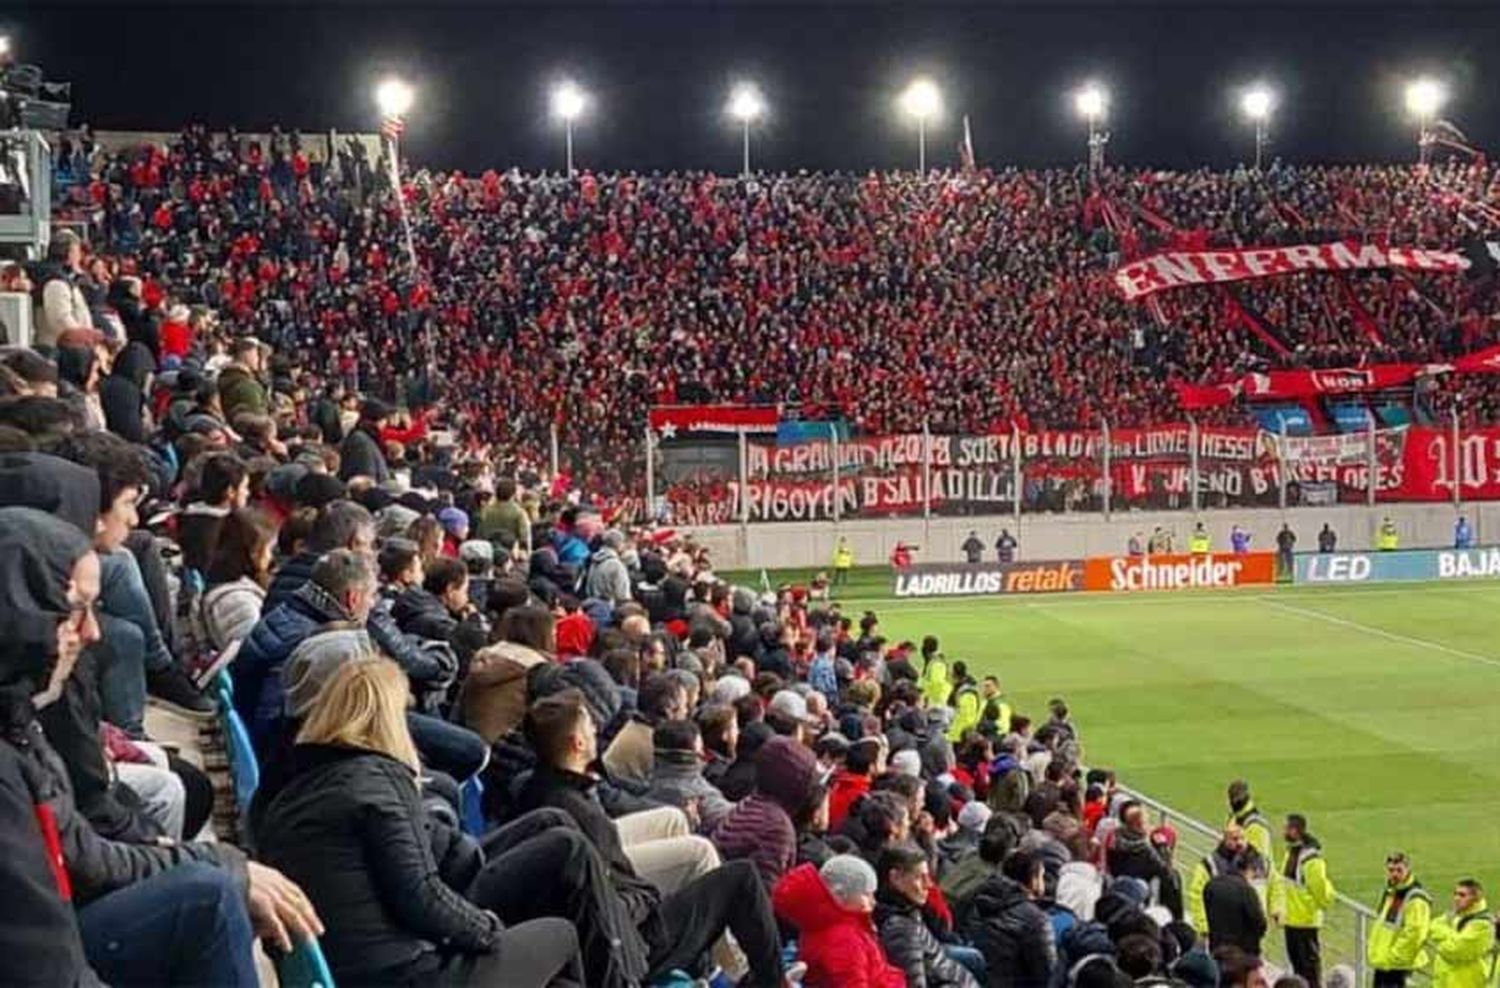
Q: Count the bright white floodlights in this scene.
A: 7